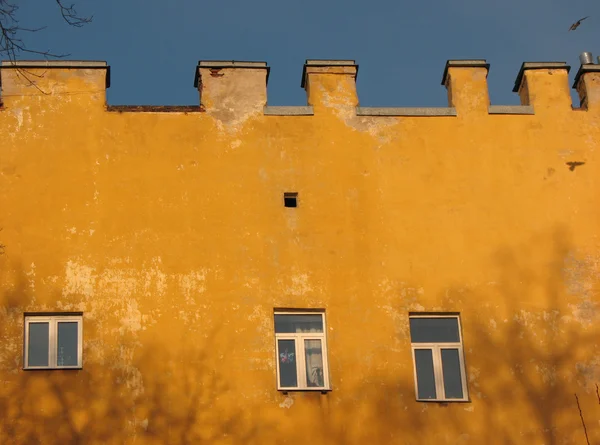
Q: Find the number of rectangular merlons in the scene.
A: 6